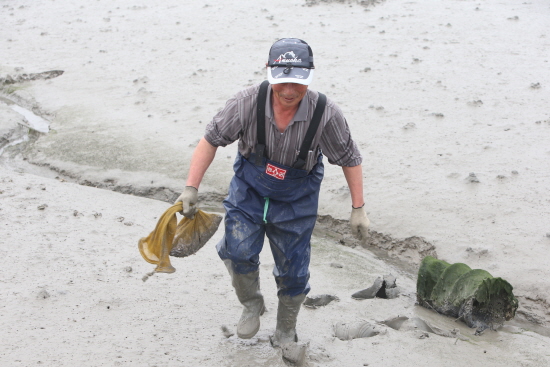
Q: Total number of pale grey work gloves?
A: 2